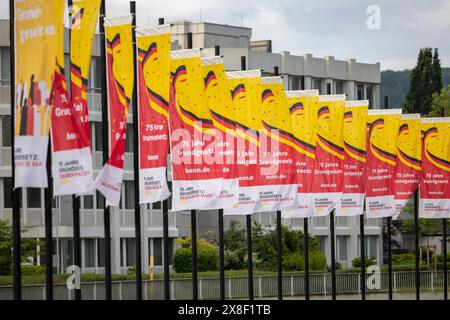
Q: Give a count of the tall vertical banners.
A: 15